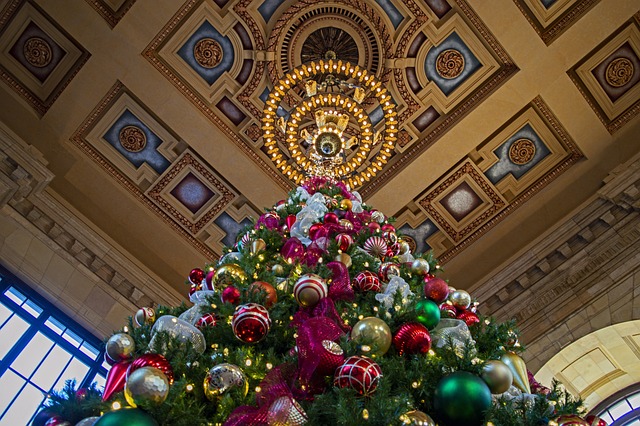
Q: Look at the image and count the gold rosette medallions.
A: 6